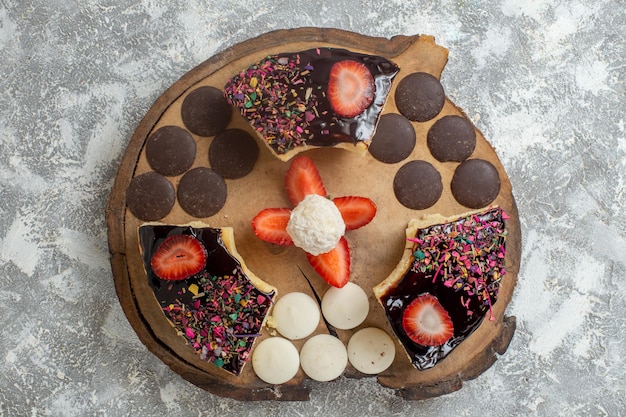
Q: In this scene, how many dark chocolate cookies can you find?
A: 10